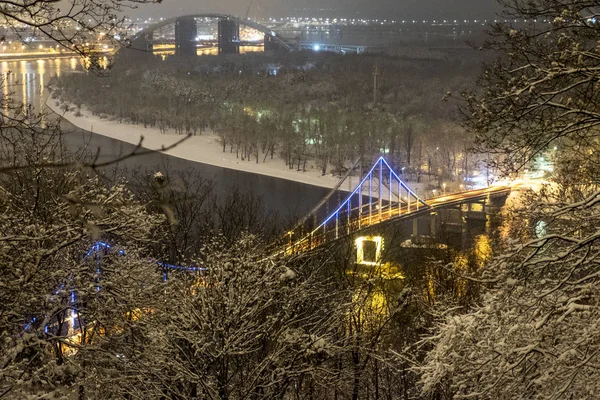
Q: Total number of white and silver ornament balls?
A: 0